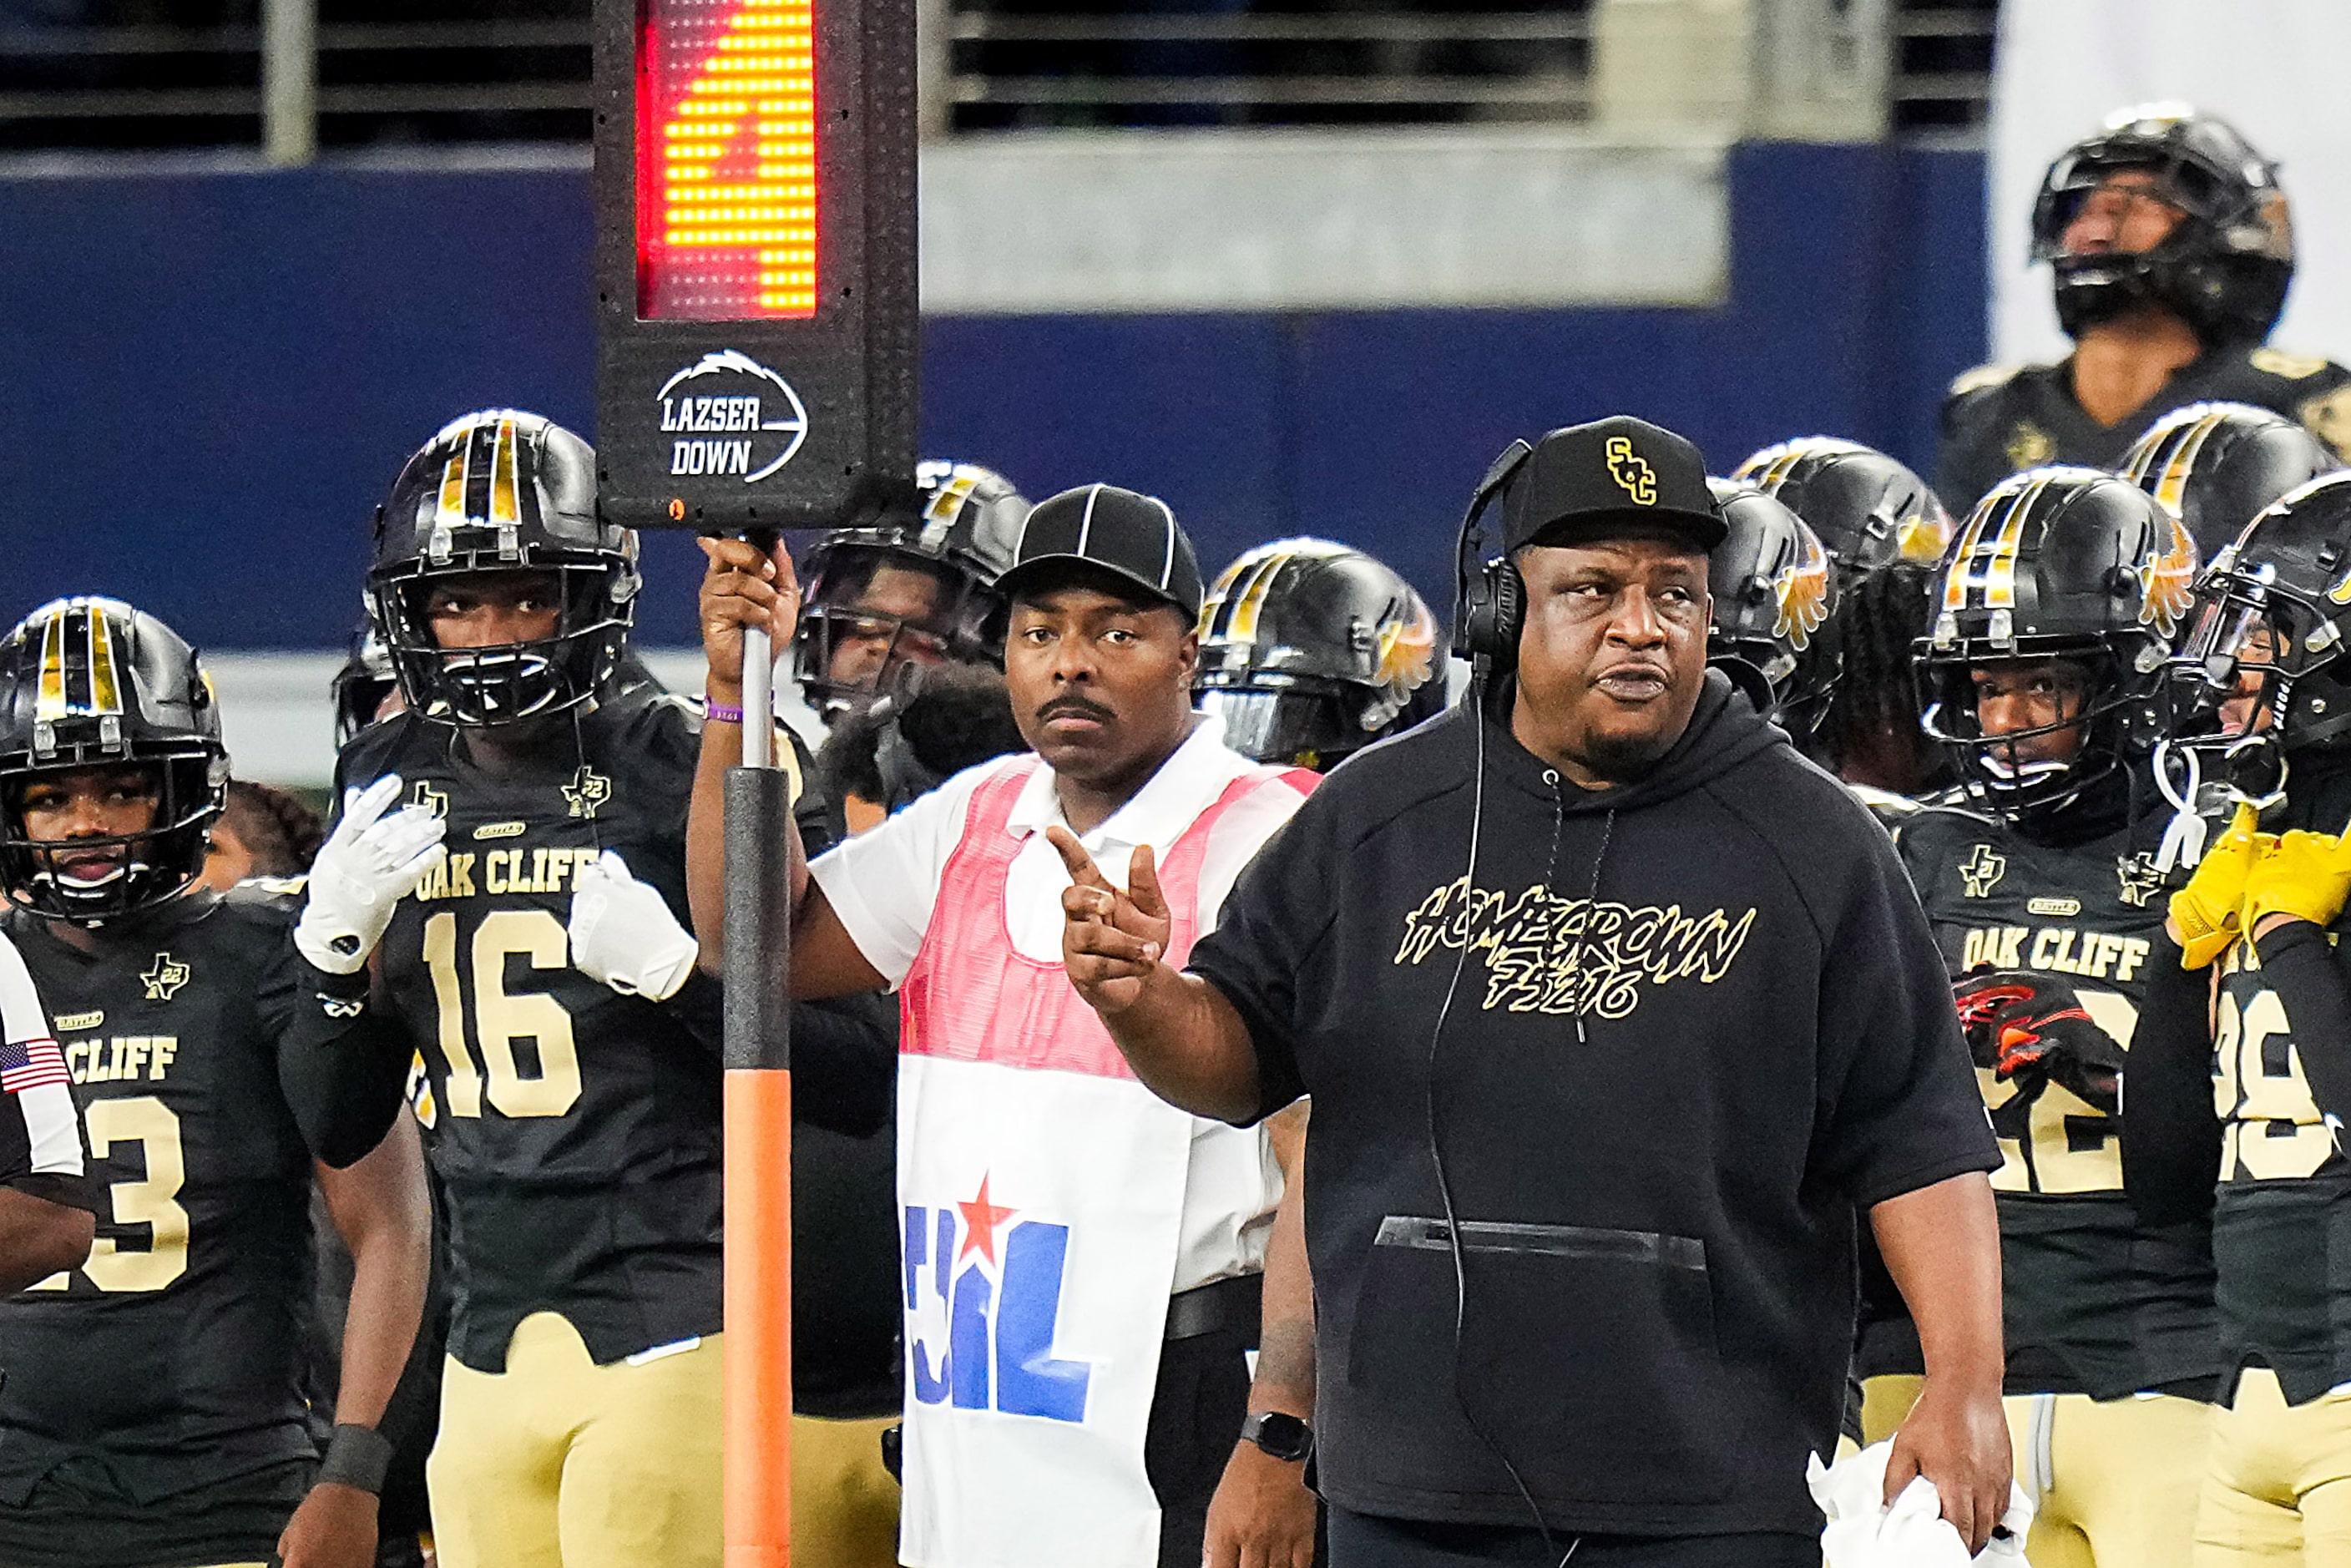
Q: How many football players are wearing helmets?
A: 11